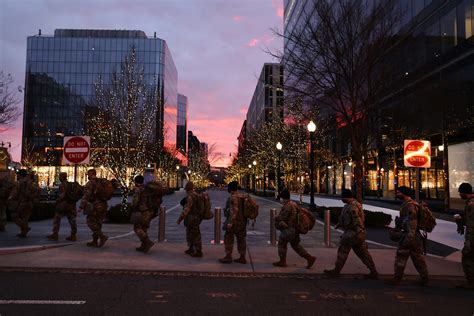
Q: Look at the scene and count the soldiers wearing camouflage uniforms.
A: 11